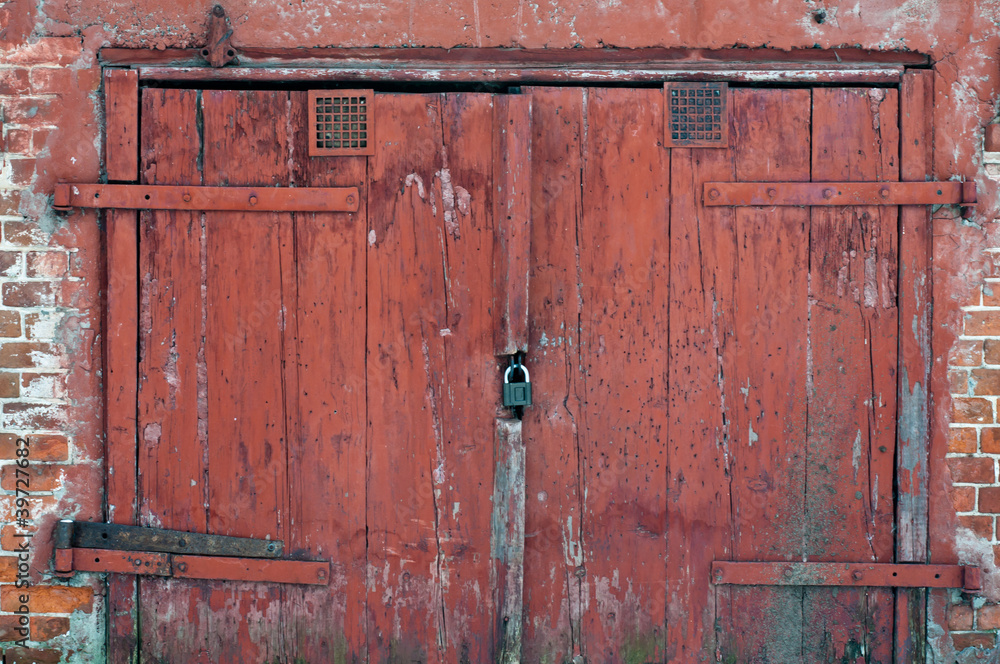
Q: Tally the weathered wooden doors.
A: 2